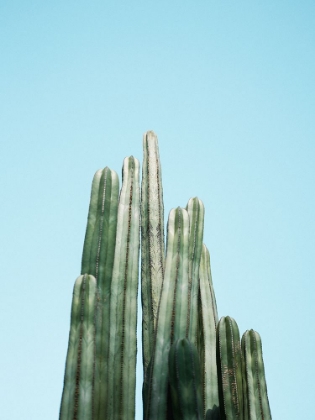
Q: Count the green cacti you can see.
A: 10